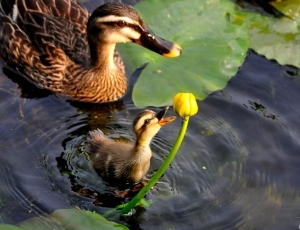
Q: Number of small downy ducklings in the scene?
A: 1